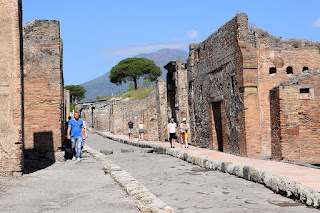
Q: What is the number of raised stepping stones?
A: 3